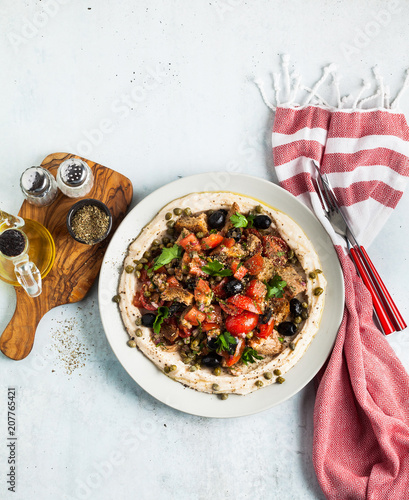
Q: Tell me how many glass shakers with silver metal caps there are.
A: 2